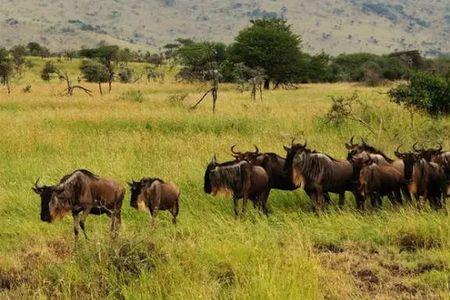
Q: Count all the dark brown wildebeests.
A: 9